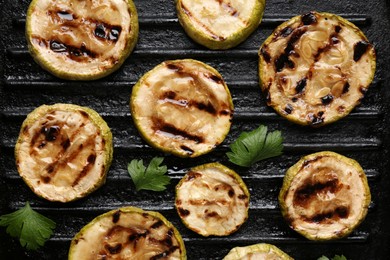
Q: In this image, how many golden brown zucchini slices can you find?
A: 9